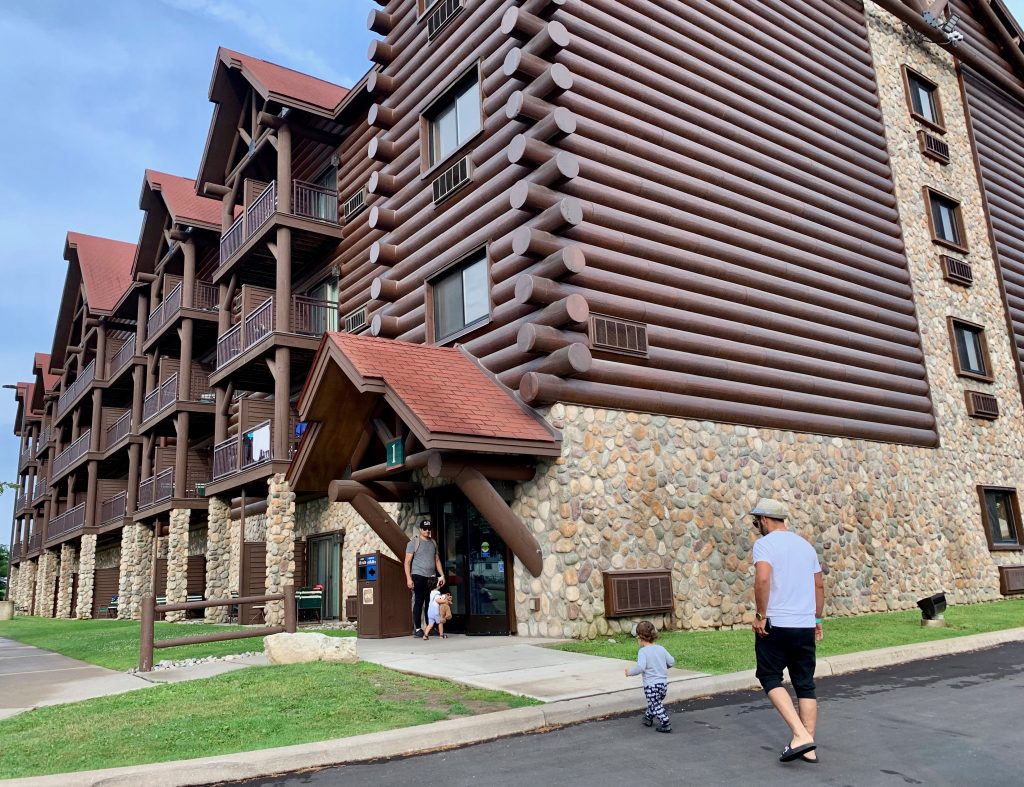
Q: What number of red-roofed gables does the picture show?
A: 6